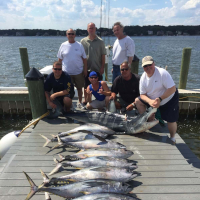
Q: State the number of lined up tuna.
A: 8